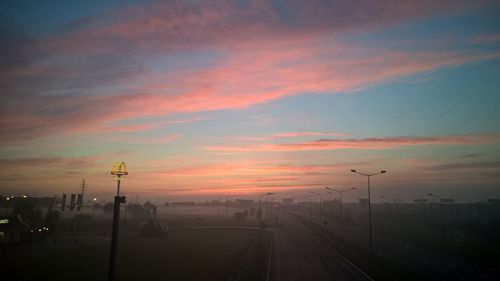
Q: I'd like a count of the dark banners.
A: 3